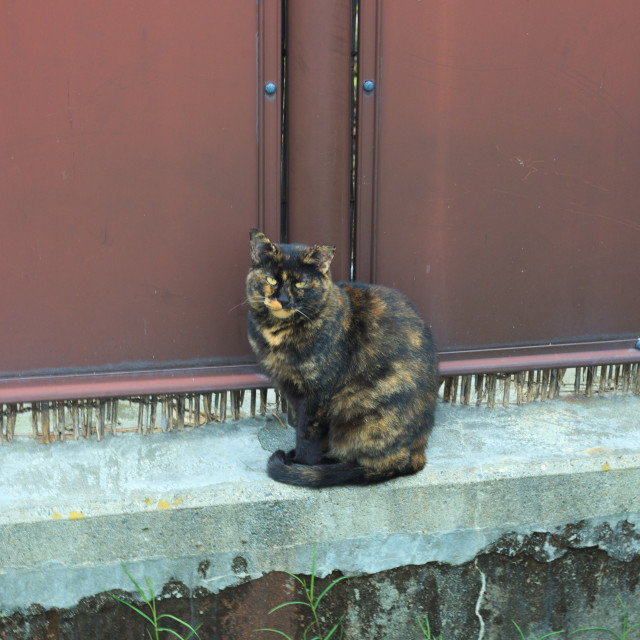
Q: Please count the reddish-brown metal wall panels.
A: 2